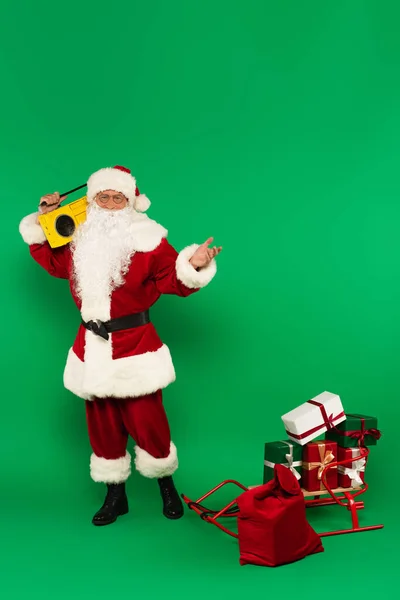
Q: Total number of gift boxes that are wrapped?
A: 5